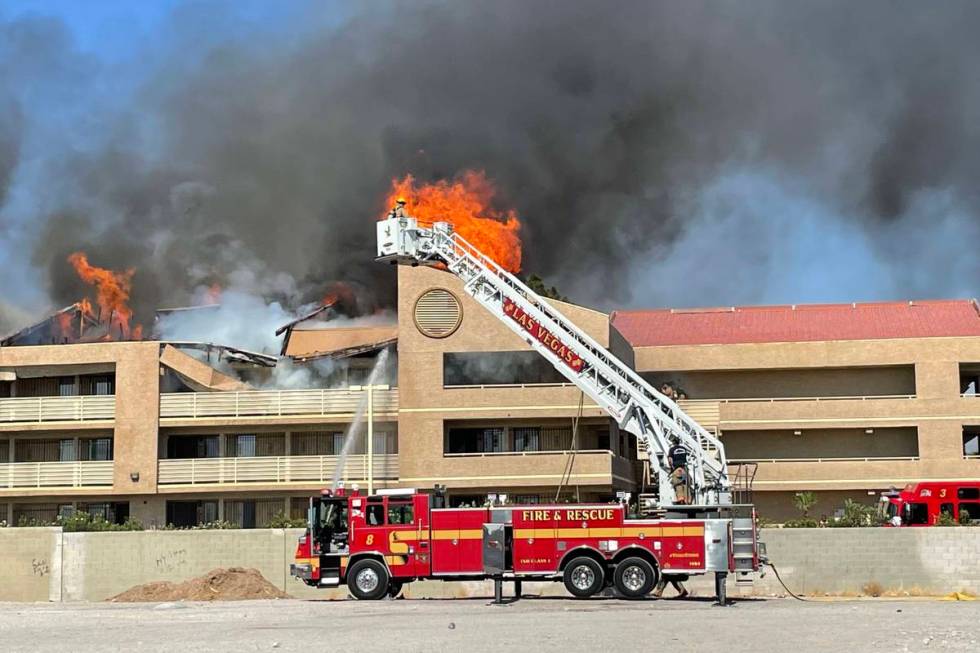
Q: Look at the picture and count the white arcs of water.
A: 1